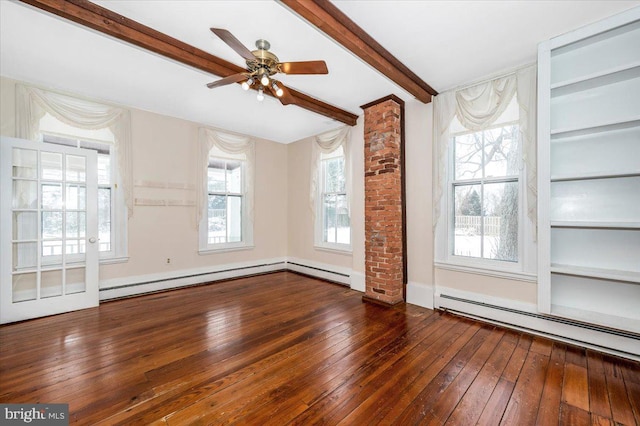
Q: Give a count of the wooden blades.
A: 4